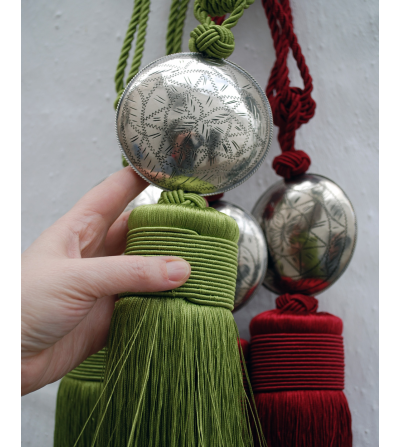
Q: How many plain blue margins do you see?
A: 0